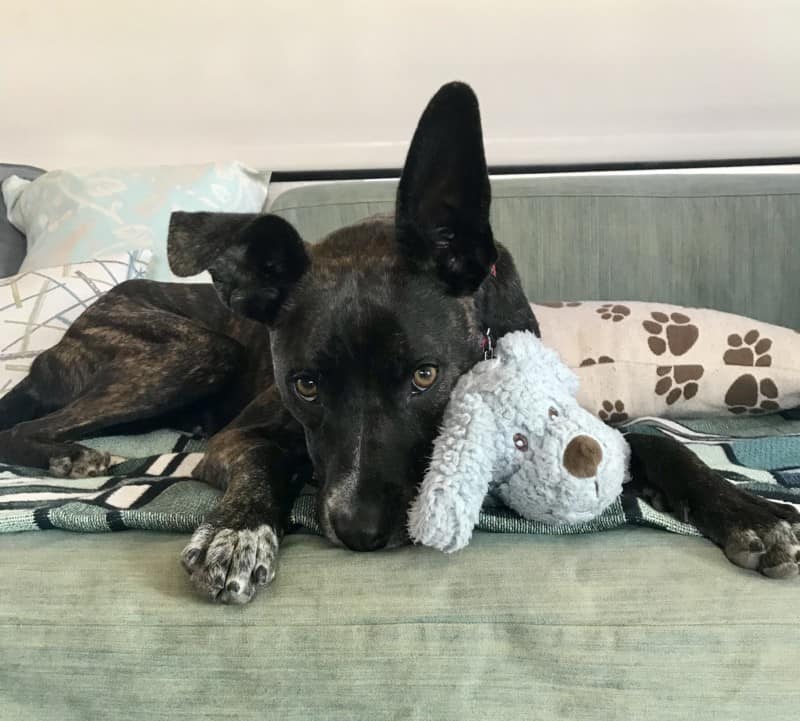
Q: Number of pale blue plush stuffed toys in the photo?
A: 1